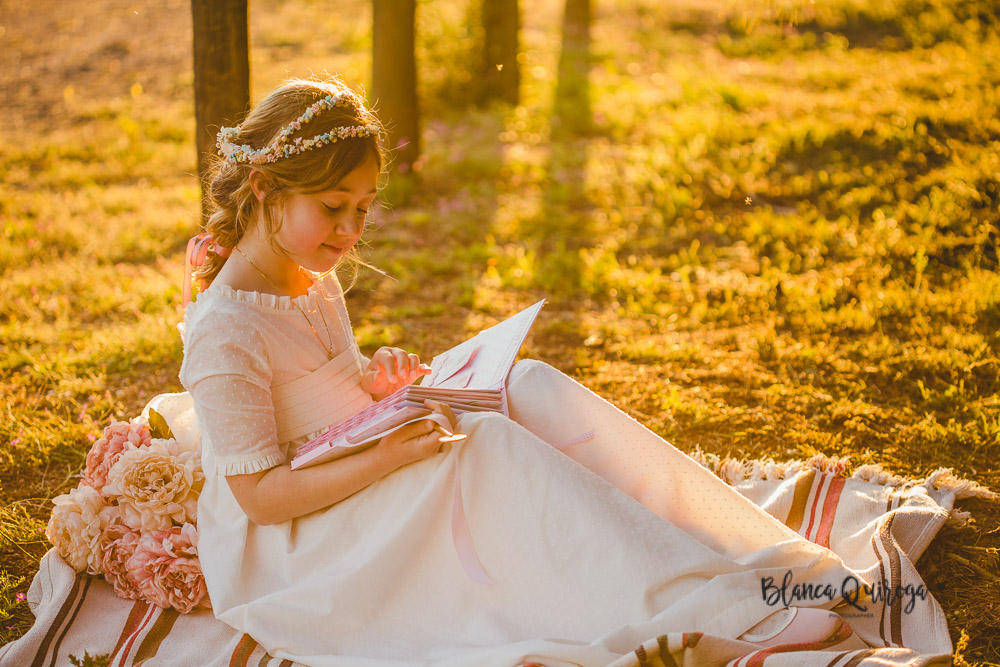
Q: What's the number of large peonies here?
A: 5